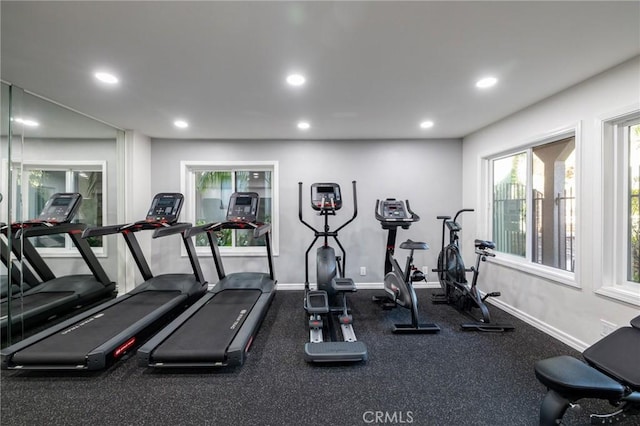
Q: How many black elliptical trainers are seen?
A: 1